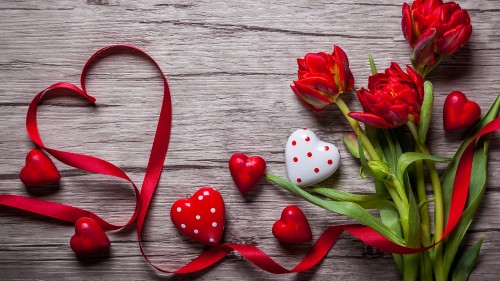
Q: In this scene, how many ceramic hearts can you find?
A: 7